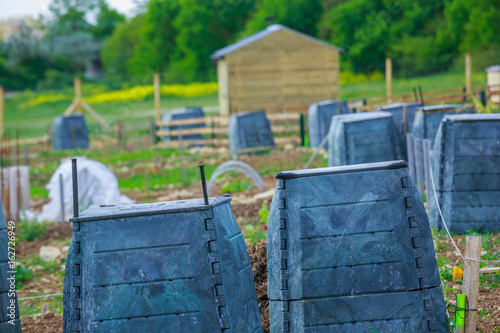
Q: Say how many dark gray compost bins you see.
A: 11